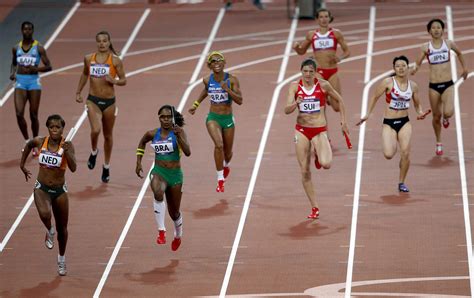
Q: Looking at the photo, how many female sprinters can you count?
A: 9